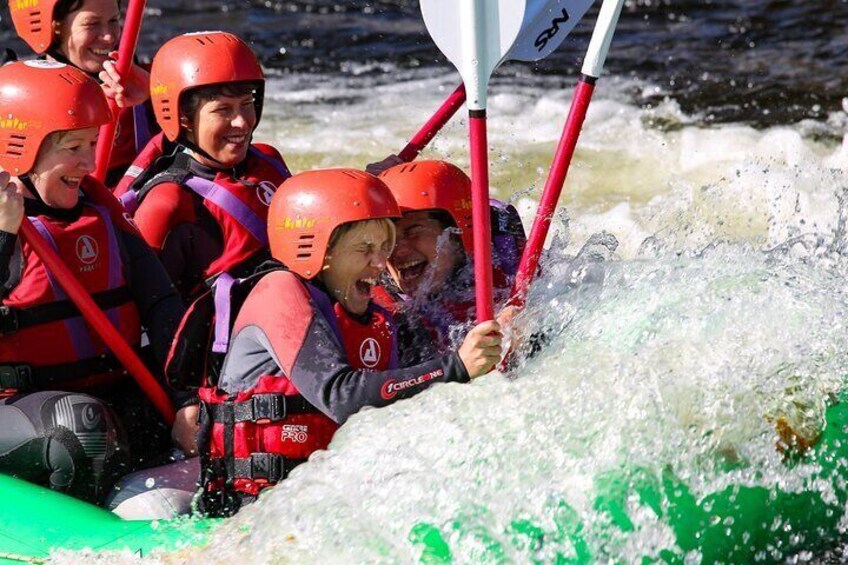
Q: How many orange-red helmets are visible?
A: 5